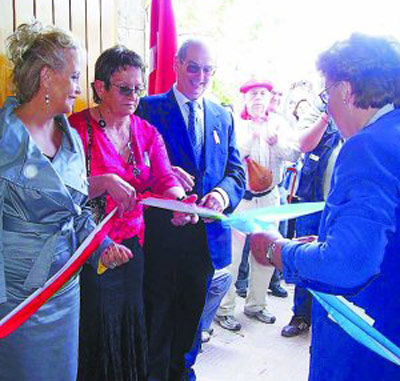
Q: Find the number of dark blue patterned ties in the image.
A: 1